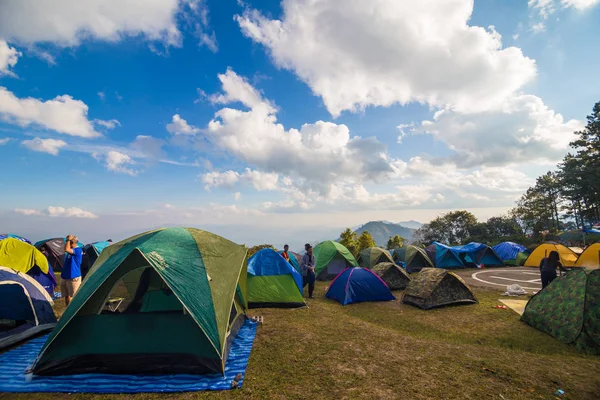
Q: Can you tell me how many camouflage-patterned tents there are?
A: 3